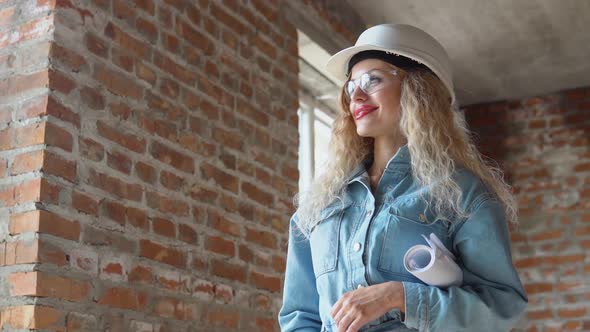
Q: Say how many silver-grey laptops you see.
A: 0